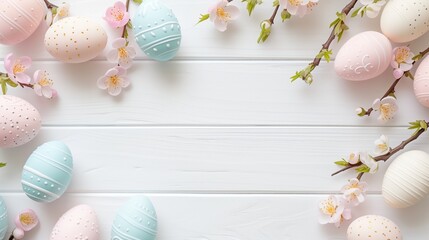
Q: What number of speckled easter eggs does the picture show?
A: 5